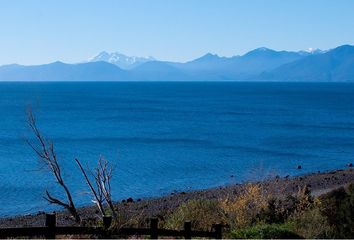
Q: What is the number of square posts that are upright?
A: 5